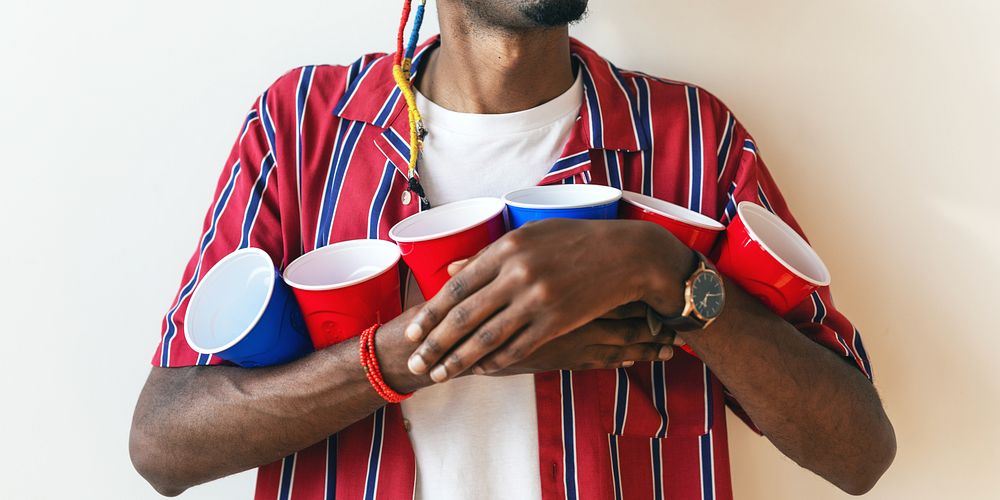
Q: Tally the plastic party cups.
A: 6